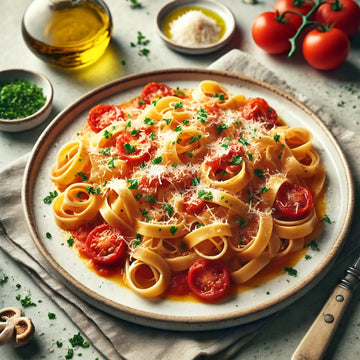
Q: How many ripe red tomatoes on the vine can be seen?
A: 4